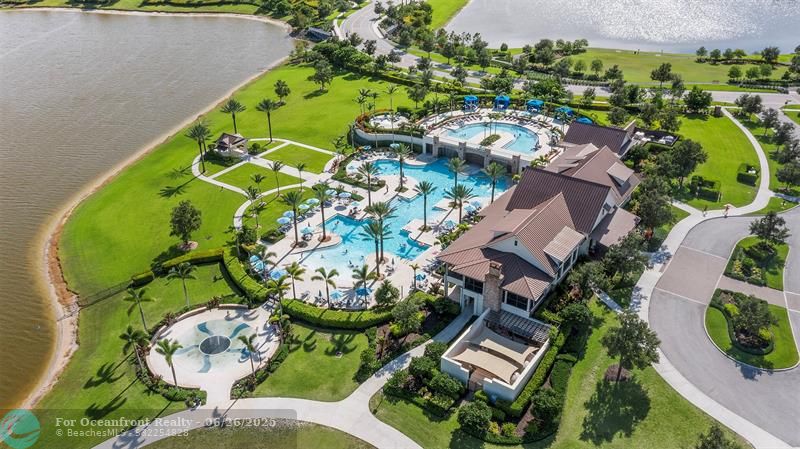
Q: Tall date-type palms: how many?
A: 14